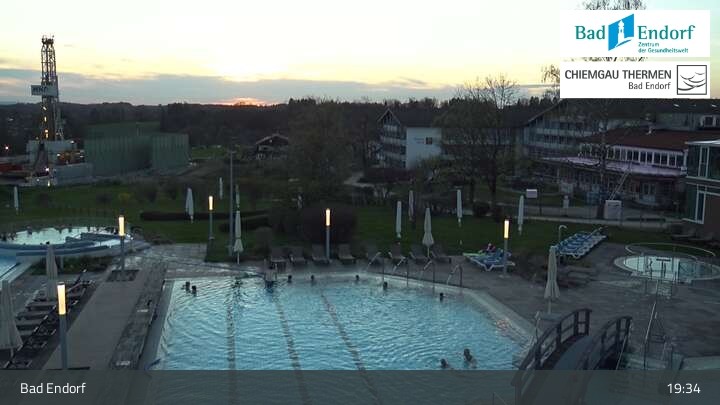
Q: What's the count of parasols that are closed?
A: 13